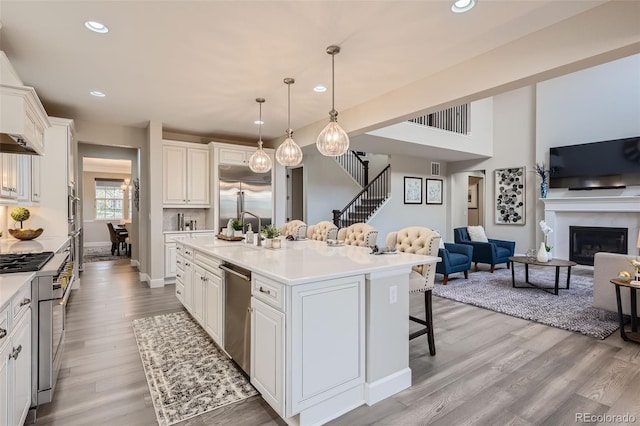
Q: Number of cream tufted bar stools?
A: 4